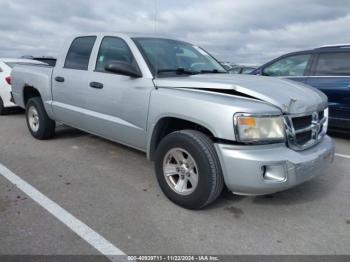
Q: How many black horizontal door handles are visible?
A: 2